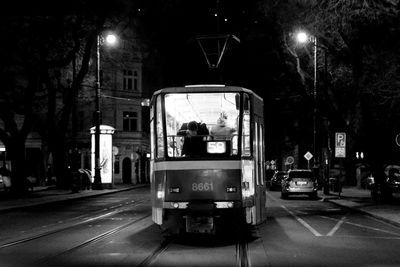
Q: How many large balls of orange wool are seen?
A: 0